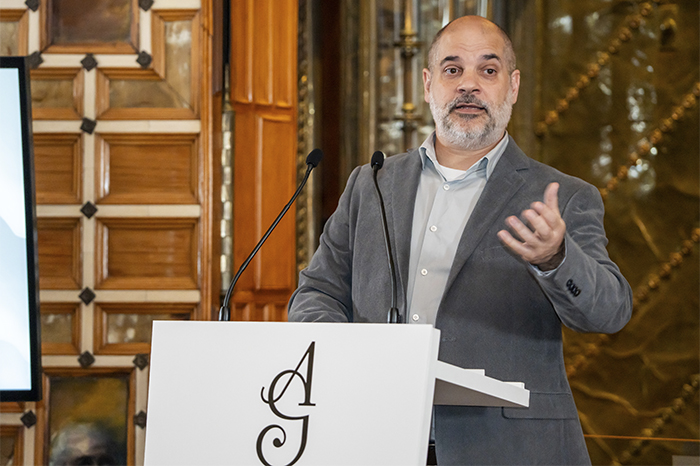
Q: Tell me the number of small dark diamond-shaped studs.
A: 12